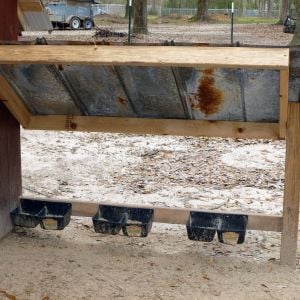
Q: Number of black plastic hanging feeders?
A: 3